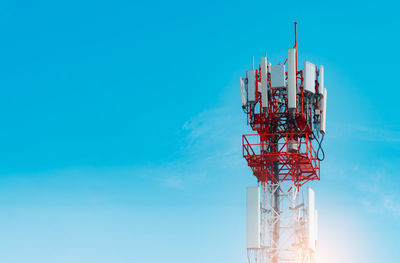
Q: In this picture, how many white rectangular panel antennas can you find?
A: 11